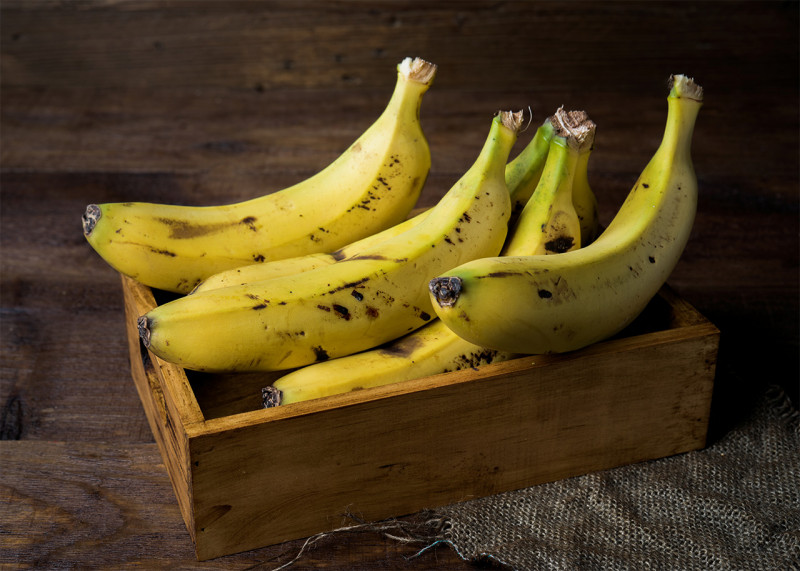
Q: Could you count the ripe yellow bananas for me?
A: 6